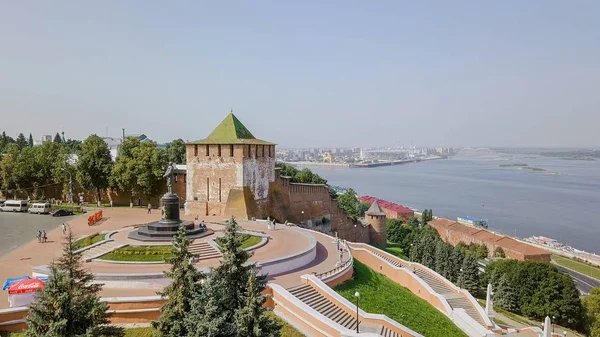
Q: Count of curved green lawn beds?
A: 3